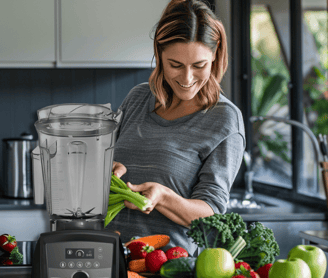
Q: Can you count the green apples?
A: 3